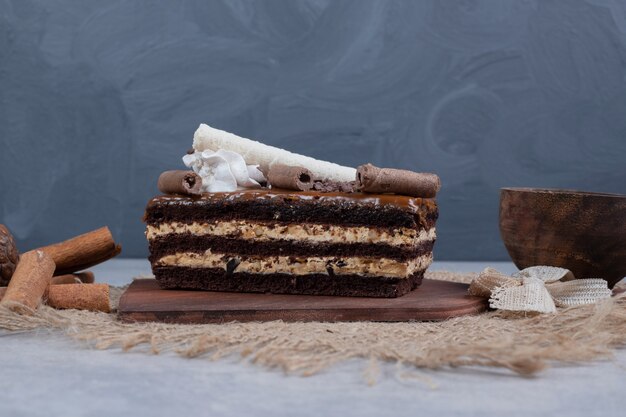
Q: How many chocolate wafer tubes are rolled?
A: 3